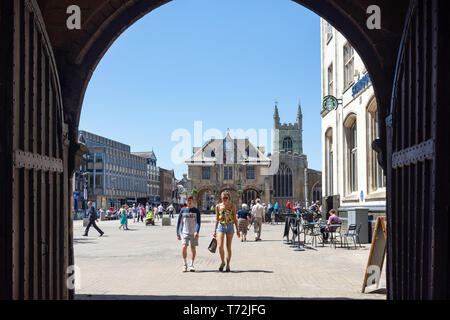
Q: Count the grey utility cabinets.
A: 1